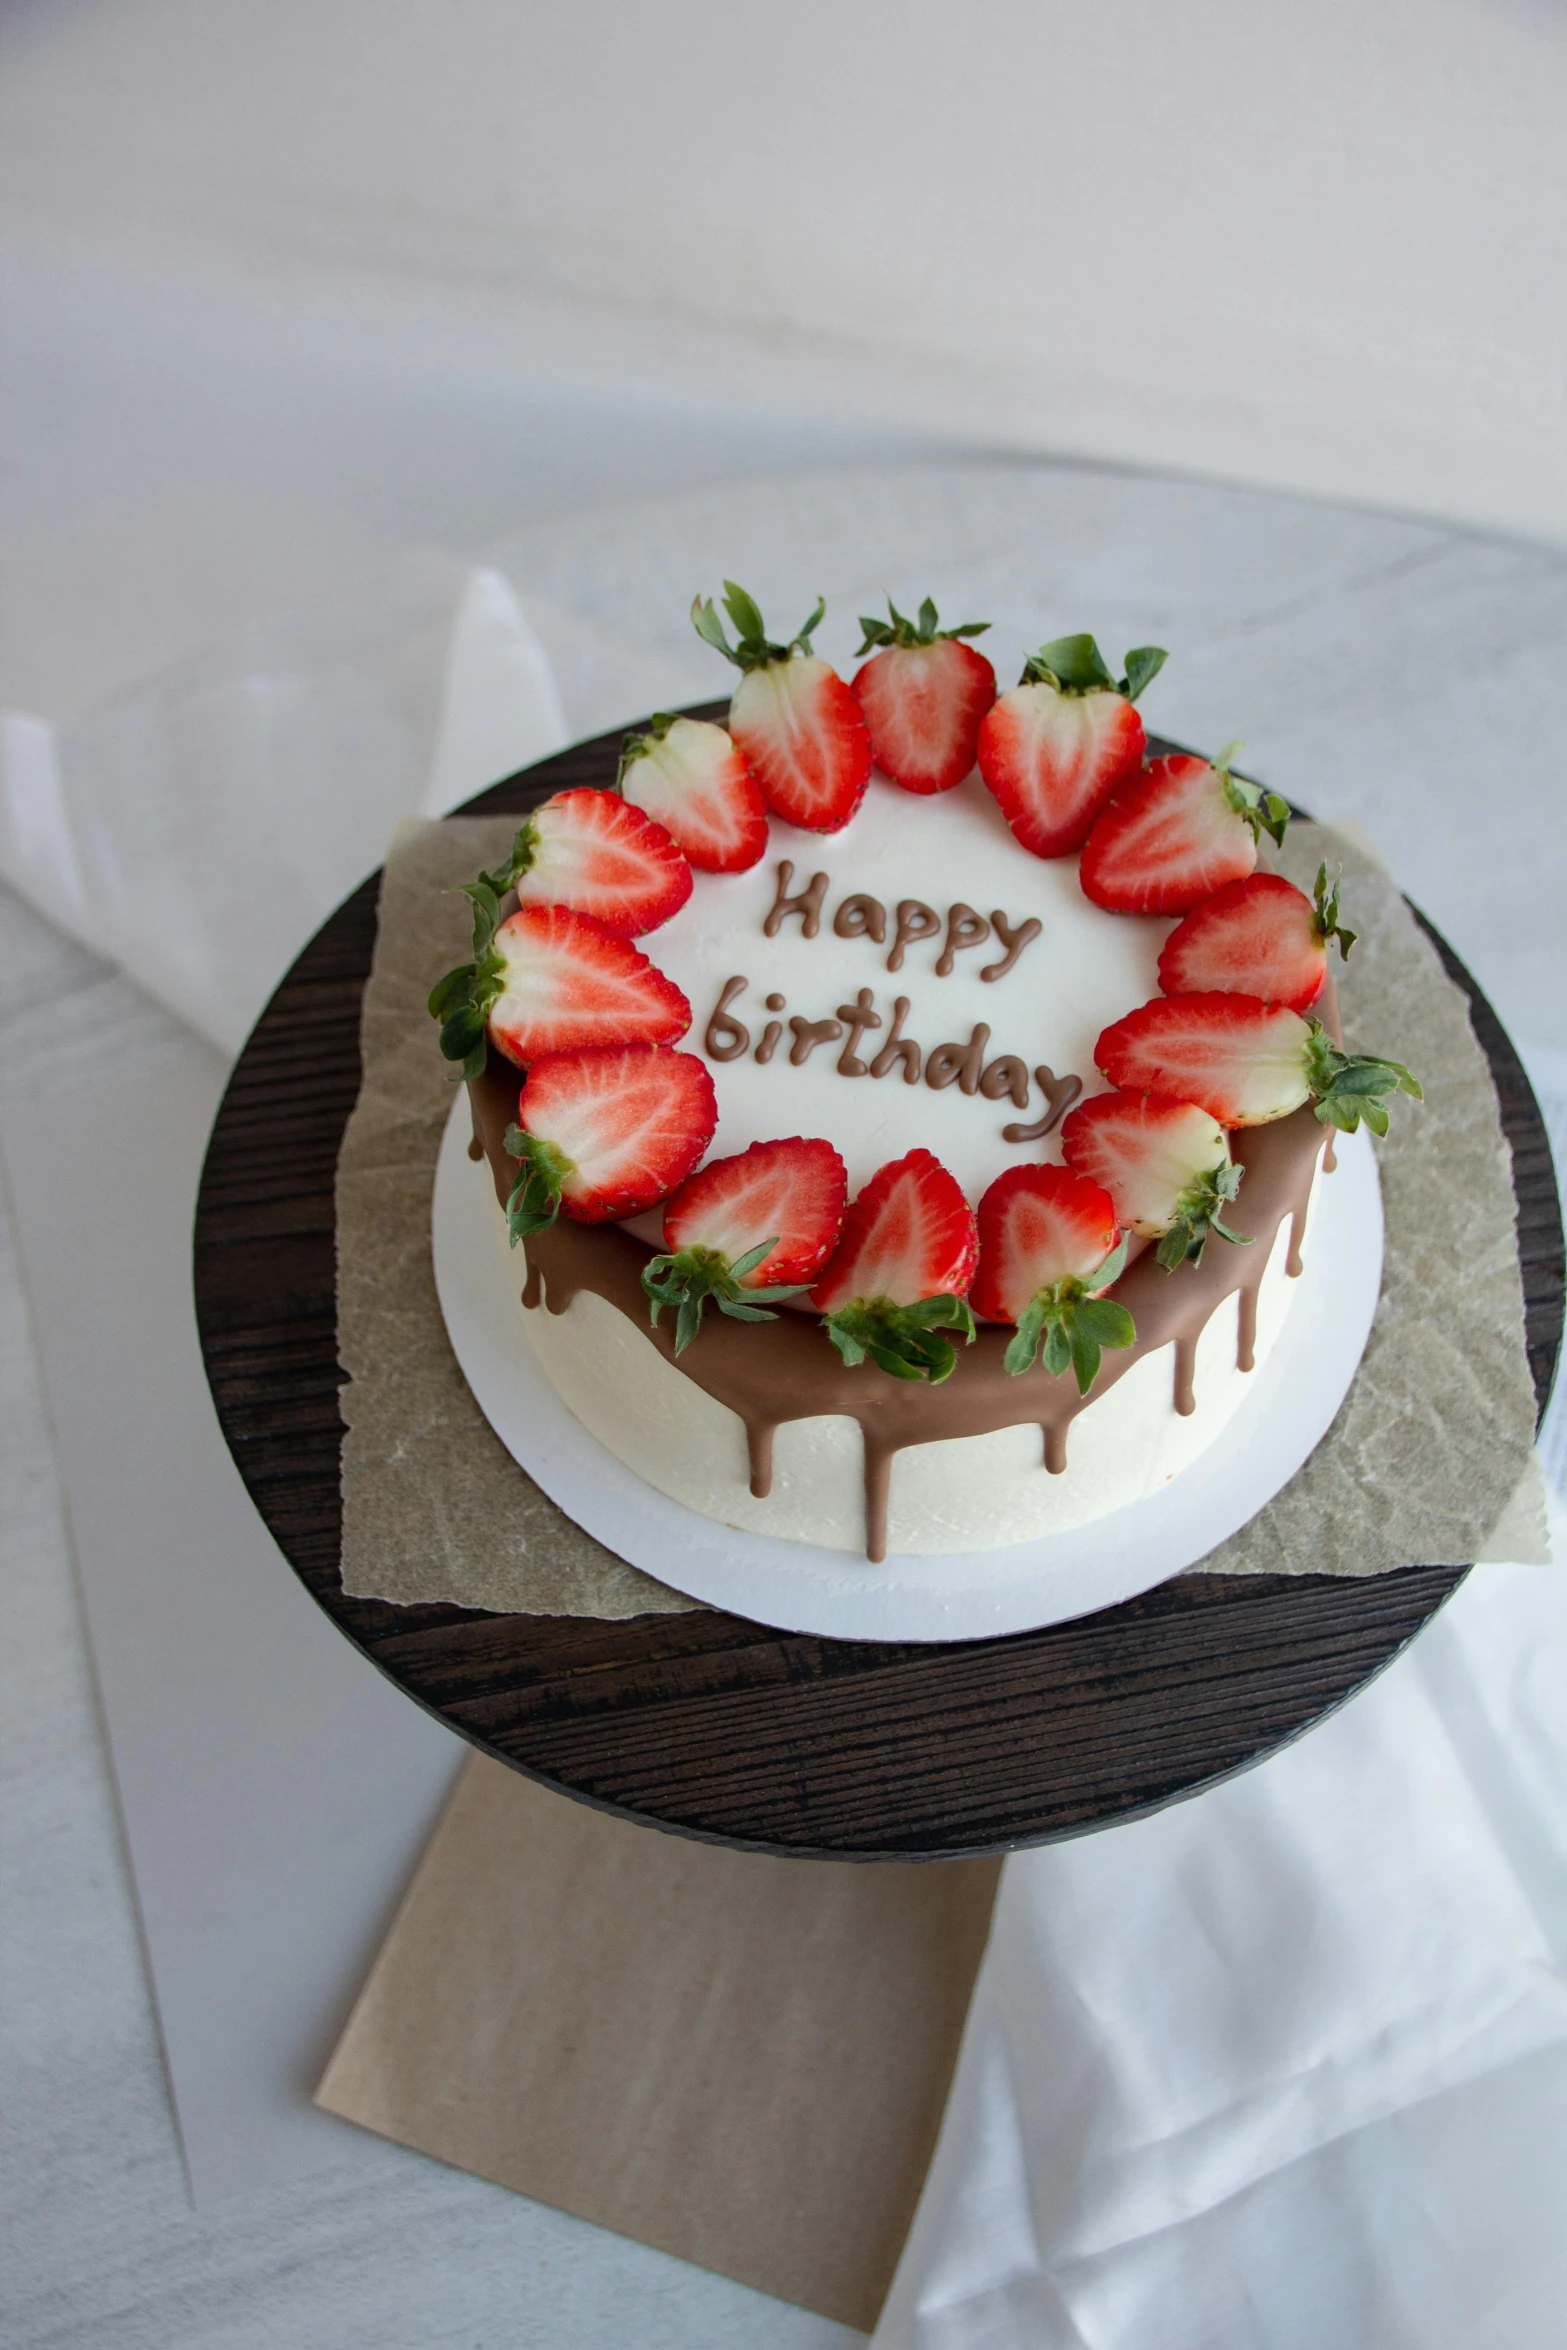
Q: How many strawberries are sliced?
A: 14